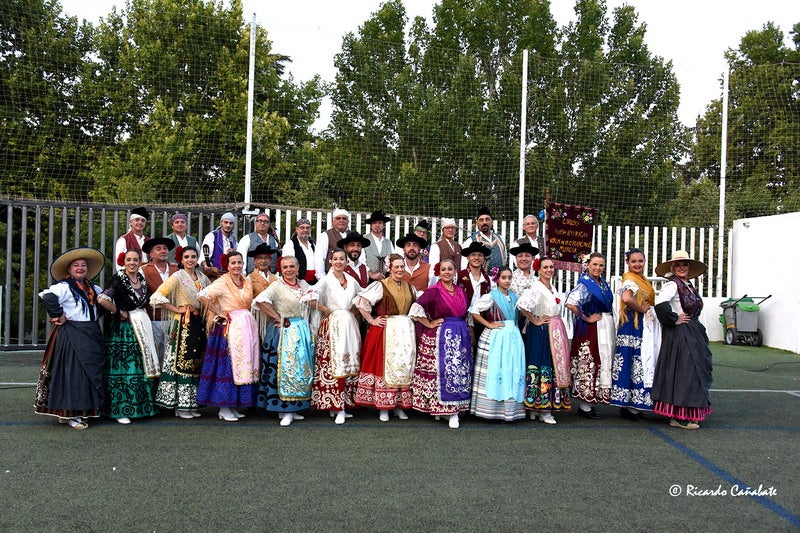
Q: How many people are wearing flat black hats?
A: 7